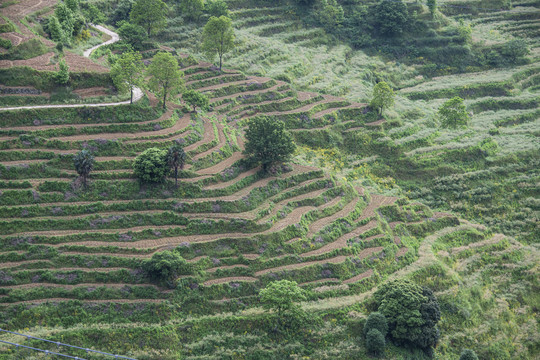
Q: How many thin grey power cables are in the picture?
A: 2